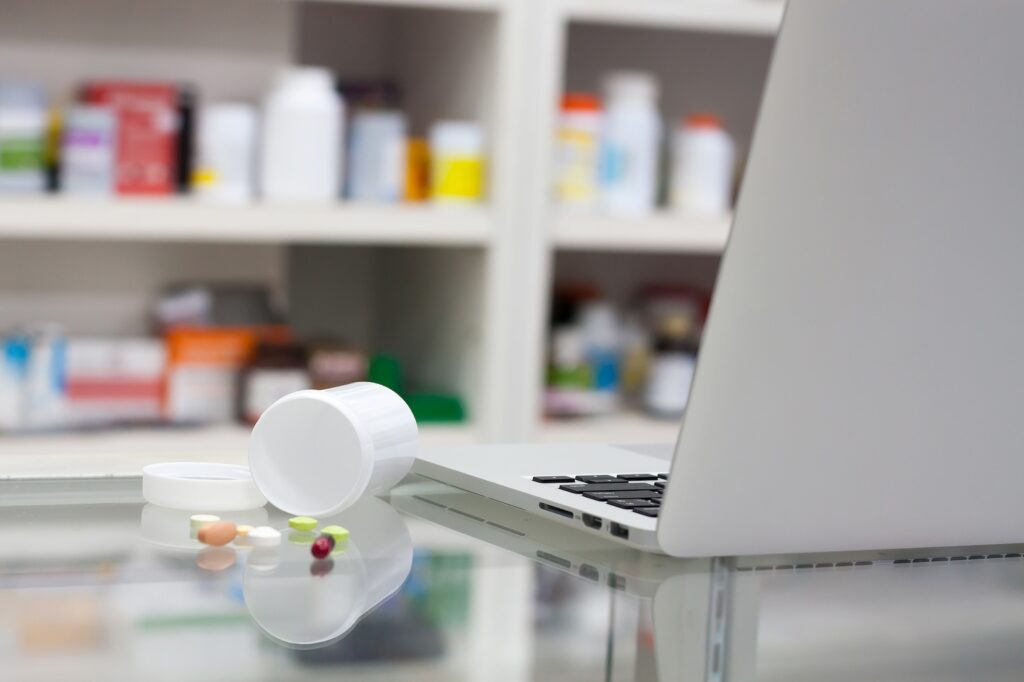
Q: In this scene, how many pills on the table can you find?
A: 7